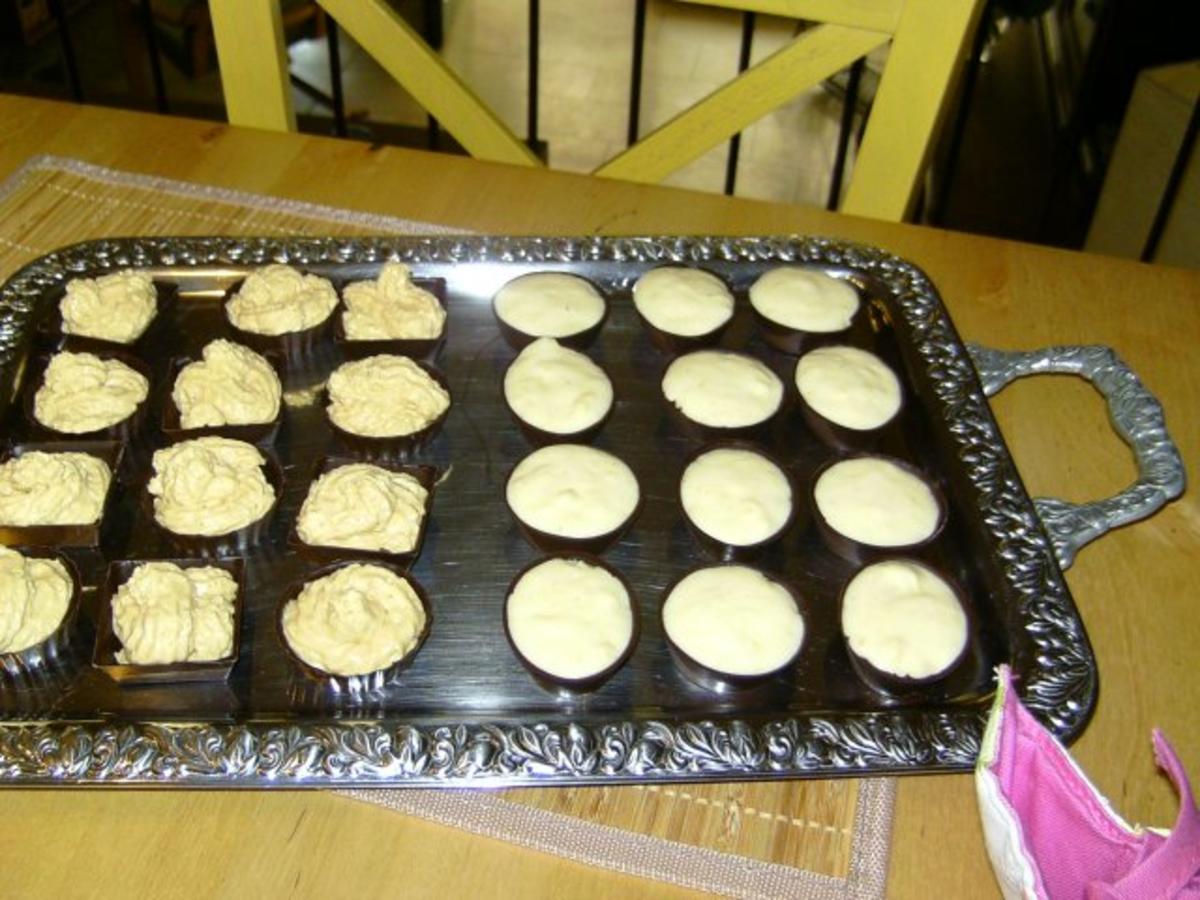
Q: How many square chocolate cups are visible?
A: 6